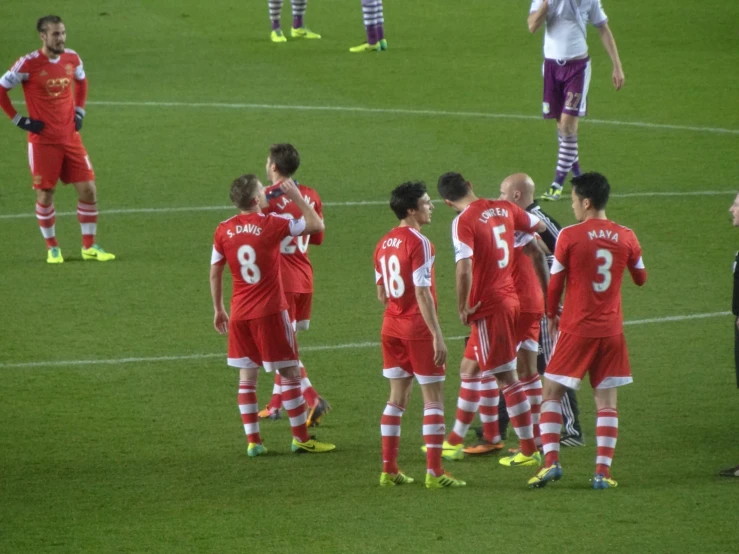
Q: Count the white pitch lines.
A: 3